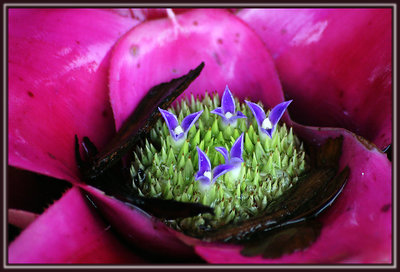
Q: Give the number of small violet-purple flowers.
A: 5